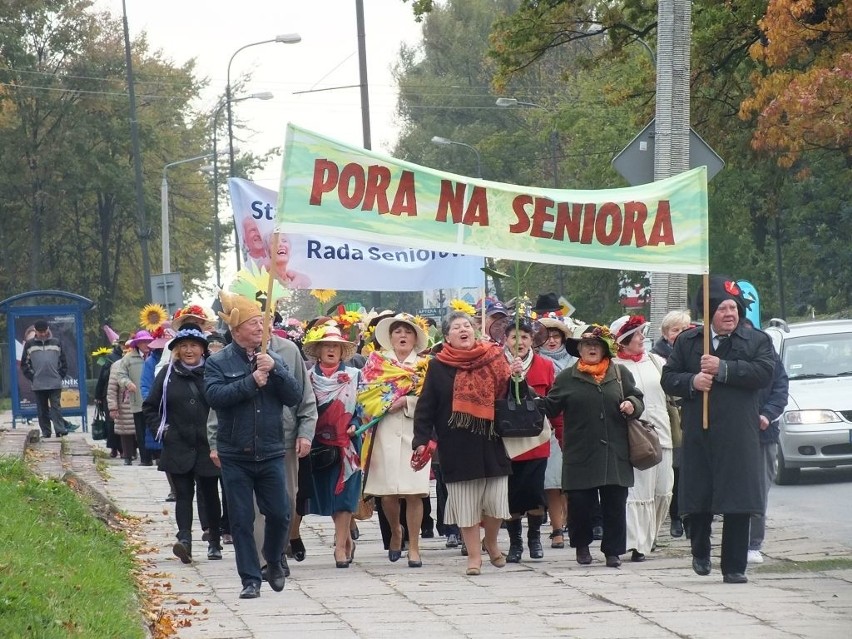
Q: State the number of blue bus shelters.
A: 1